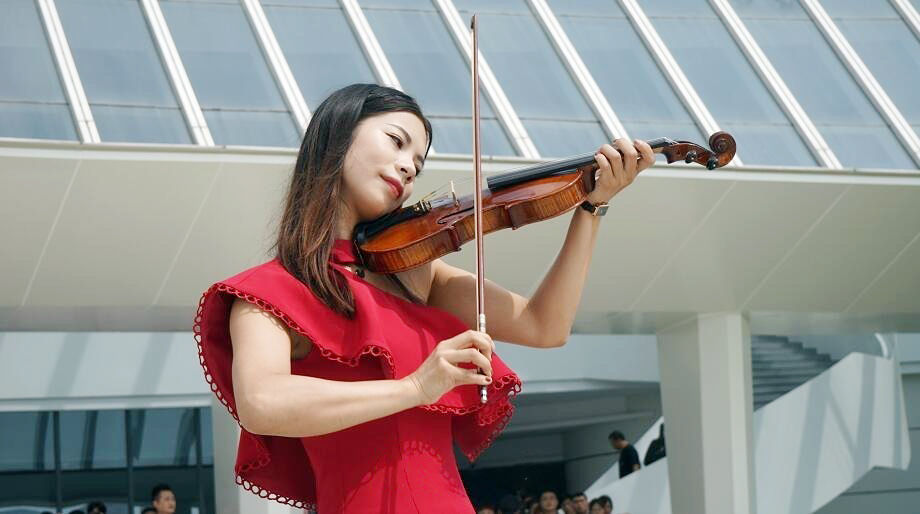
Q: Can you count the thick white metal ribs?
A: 10